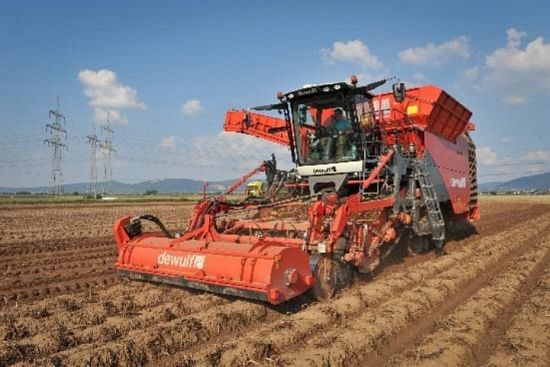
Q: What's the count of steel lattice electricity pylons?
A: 3